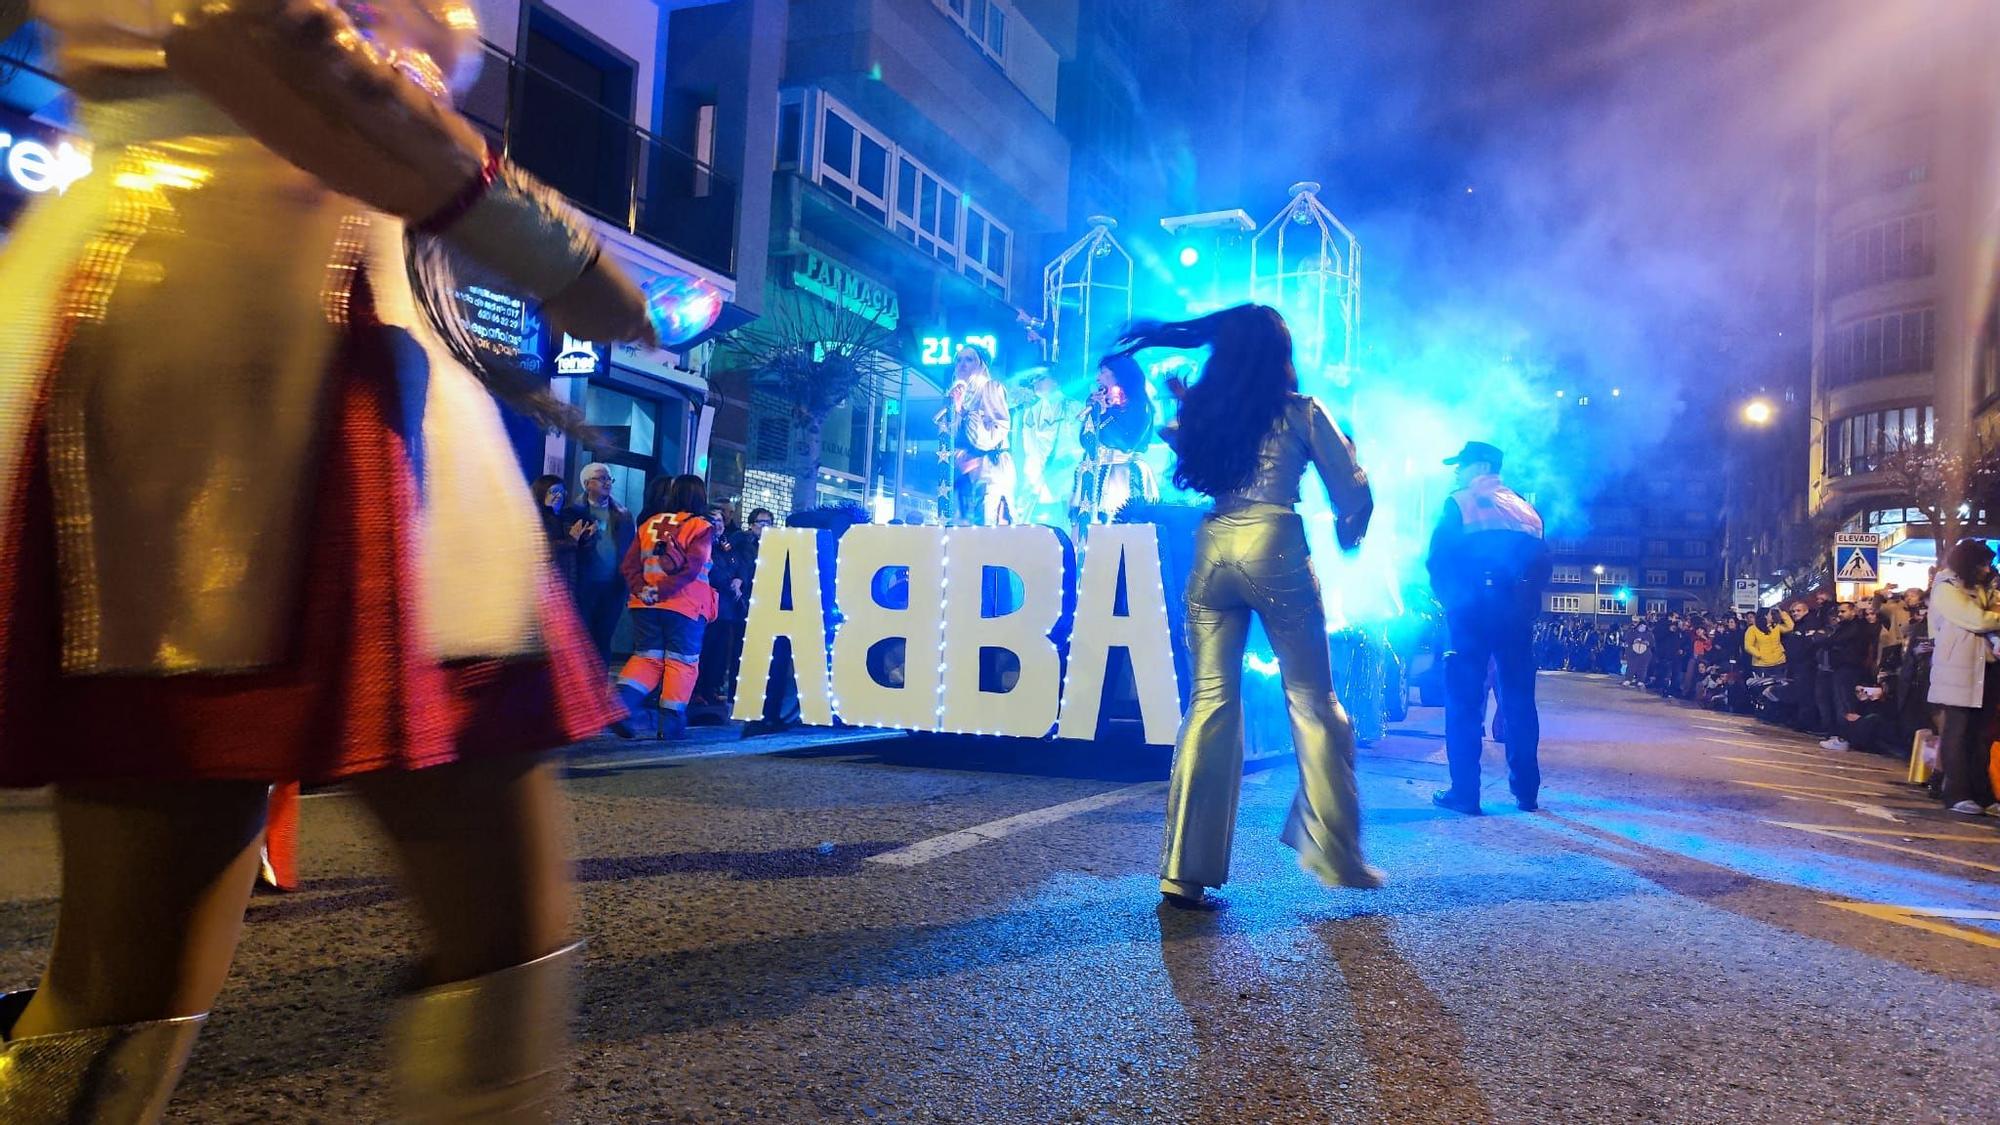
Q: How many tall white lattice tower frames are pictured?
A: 2